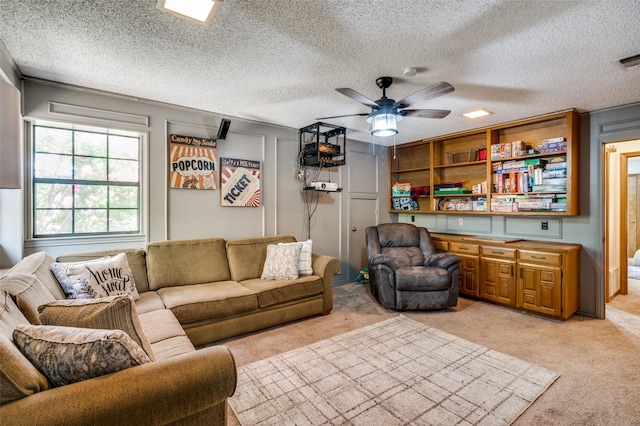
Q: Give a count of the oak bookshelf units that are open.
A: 3